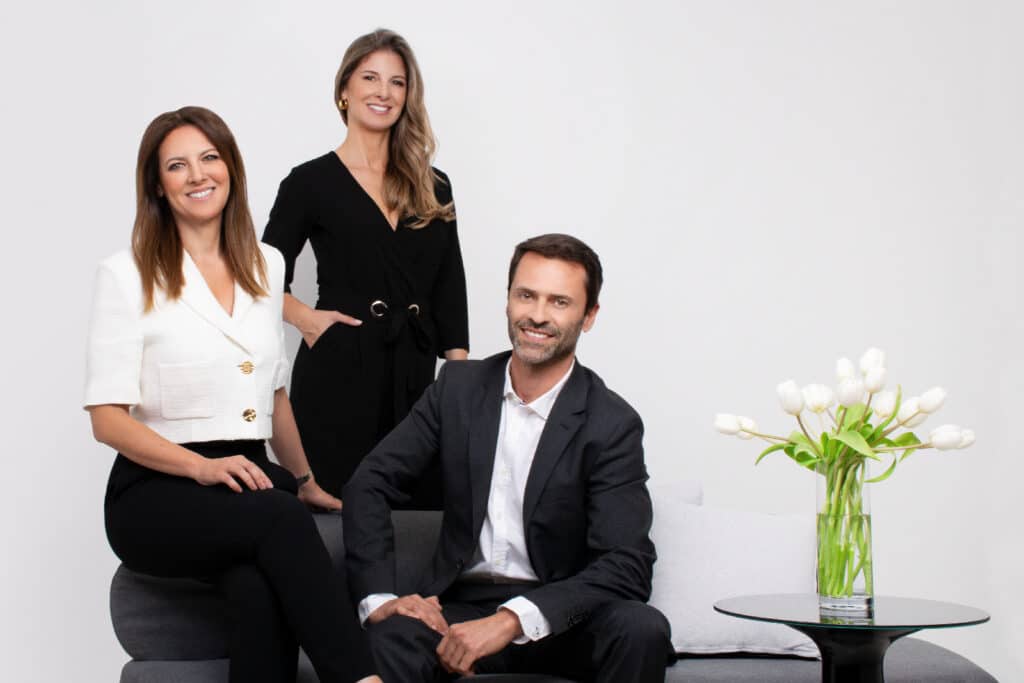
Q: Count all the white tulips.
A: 13